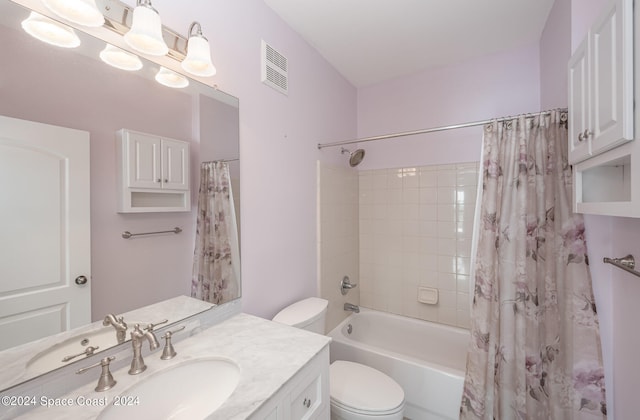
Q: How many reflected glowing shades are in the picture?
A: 3